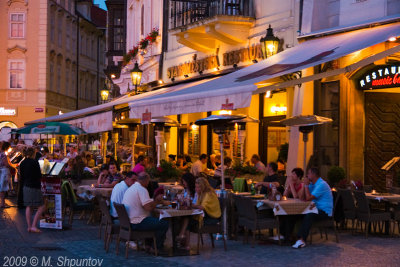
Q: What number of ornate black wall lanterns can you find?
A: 3